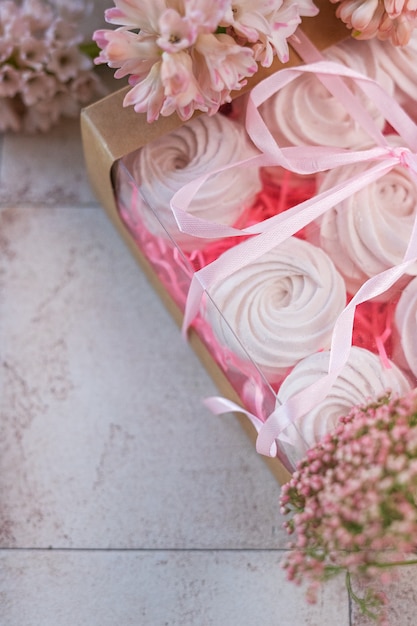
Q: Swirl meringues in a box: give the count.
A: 7